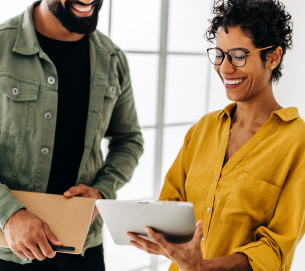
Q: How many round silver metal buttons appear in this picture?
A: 6